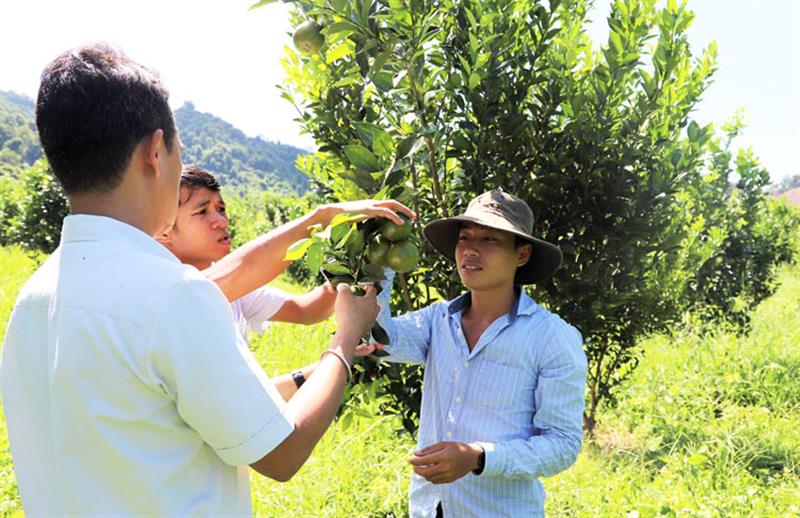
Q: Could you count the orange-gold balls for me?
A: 0